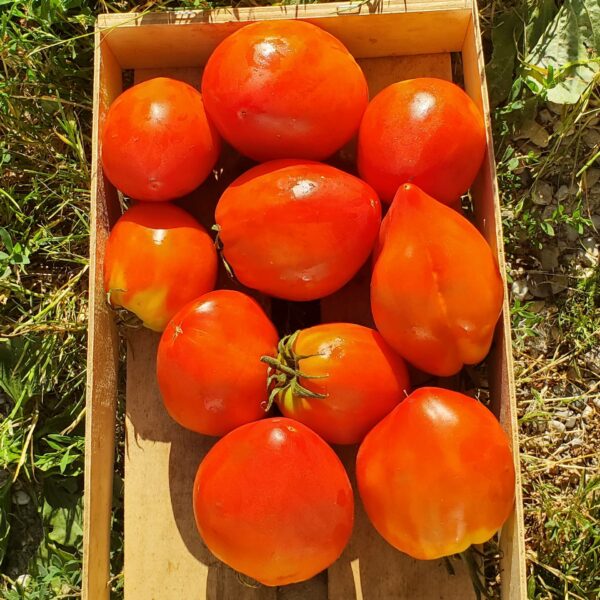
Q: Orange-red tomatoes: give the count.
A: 10